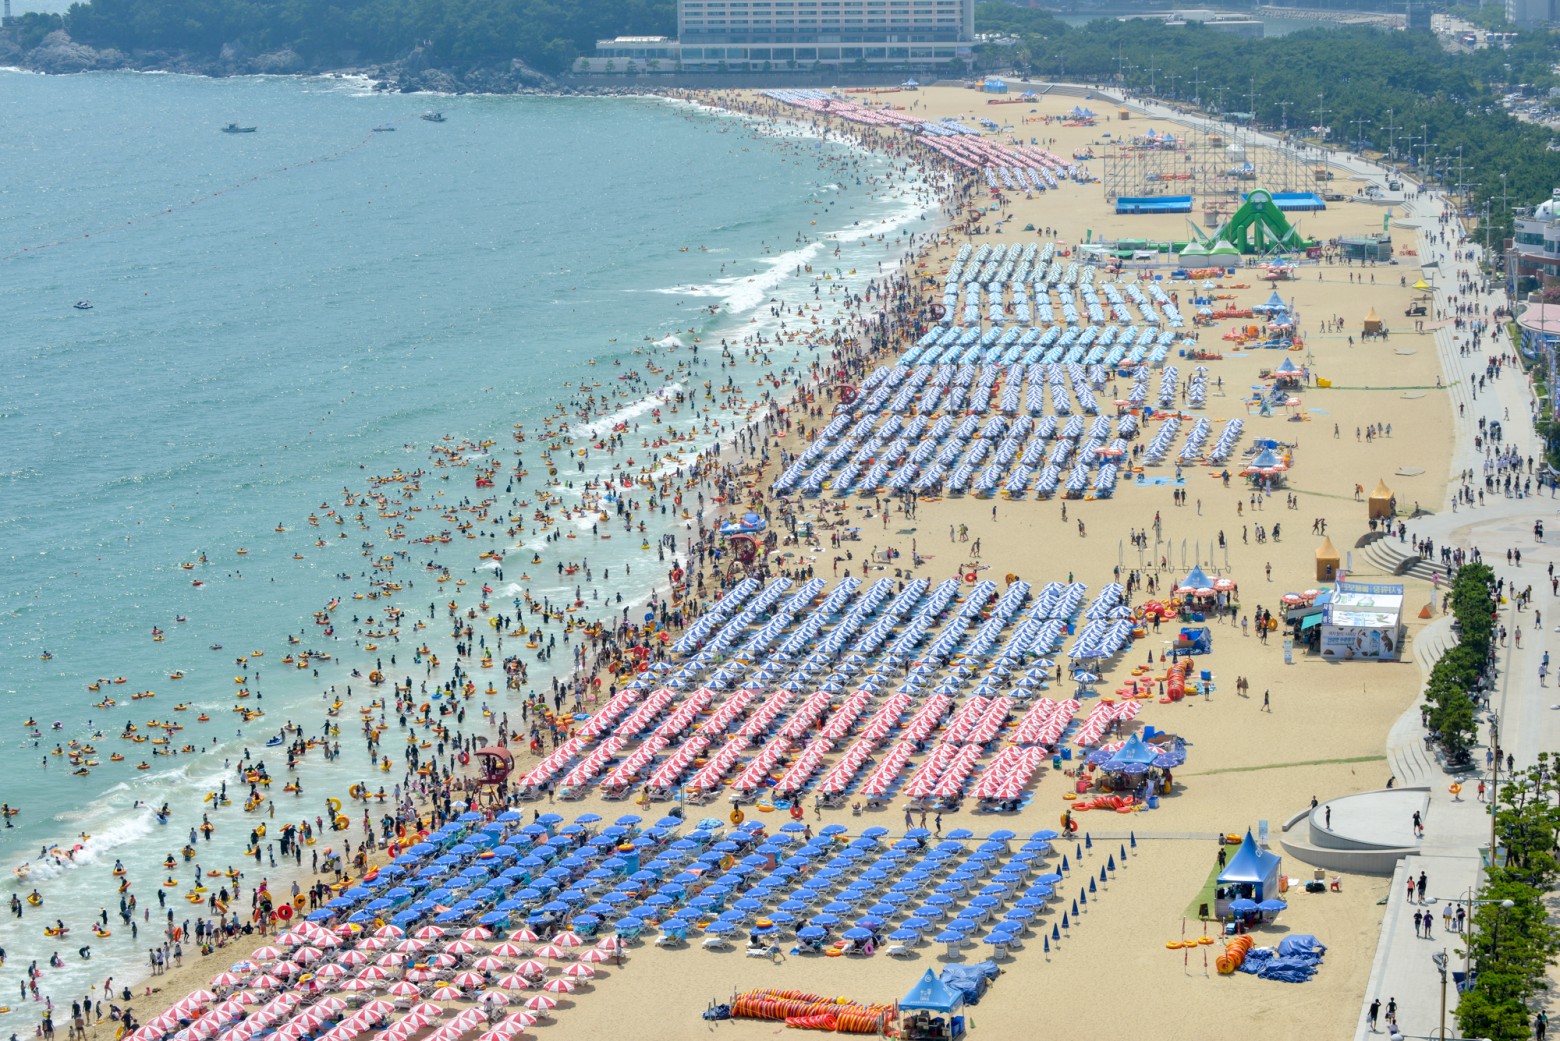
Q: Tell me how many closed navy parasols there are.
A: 14